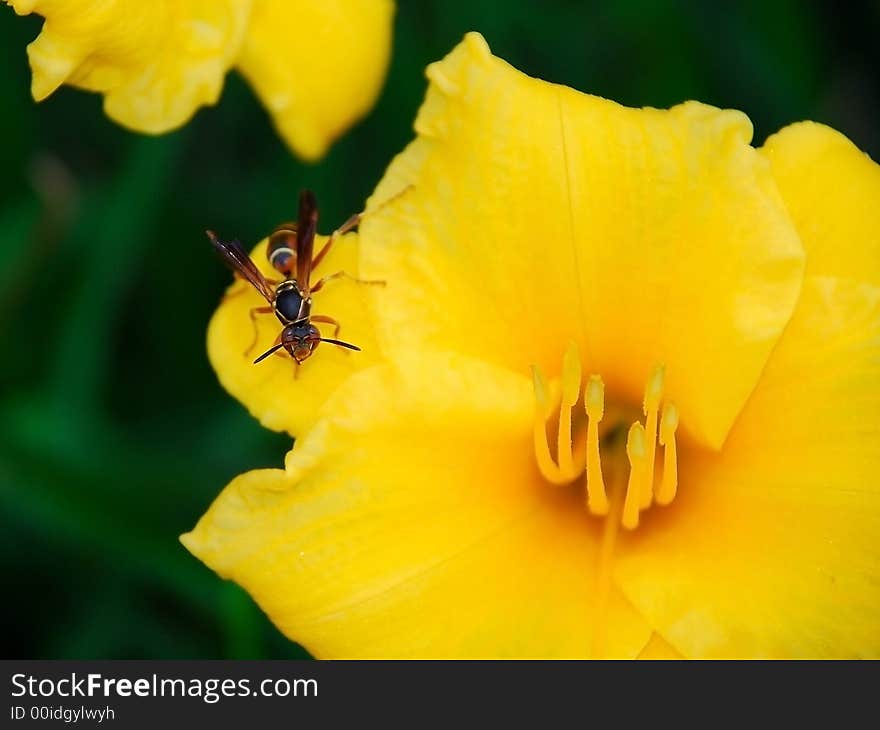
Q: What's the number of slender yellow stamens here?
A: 6